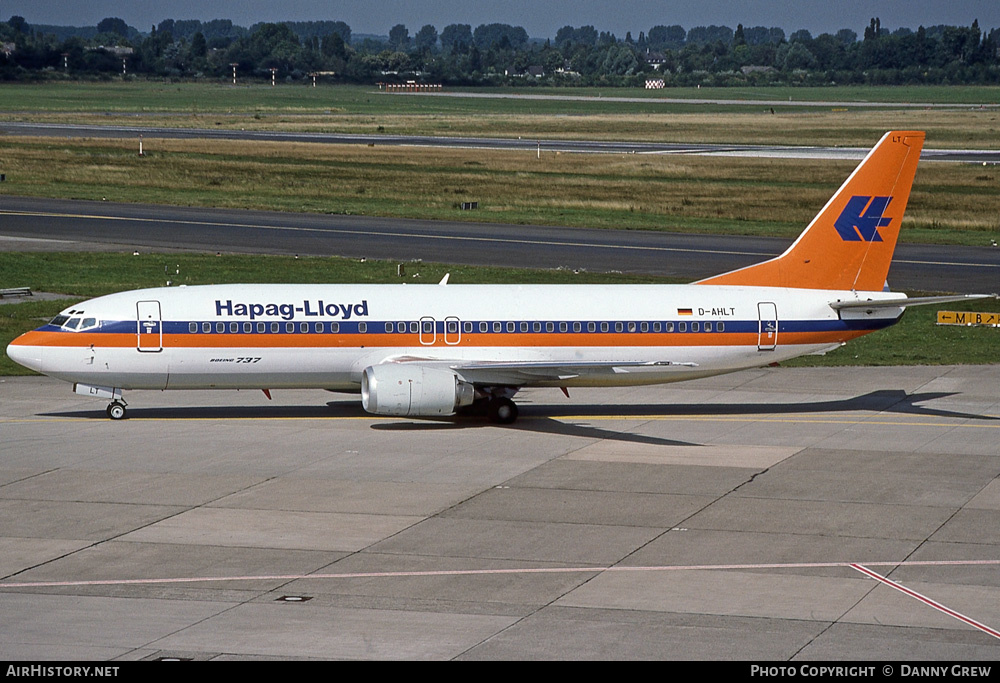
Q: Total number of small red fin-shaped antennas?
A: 2